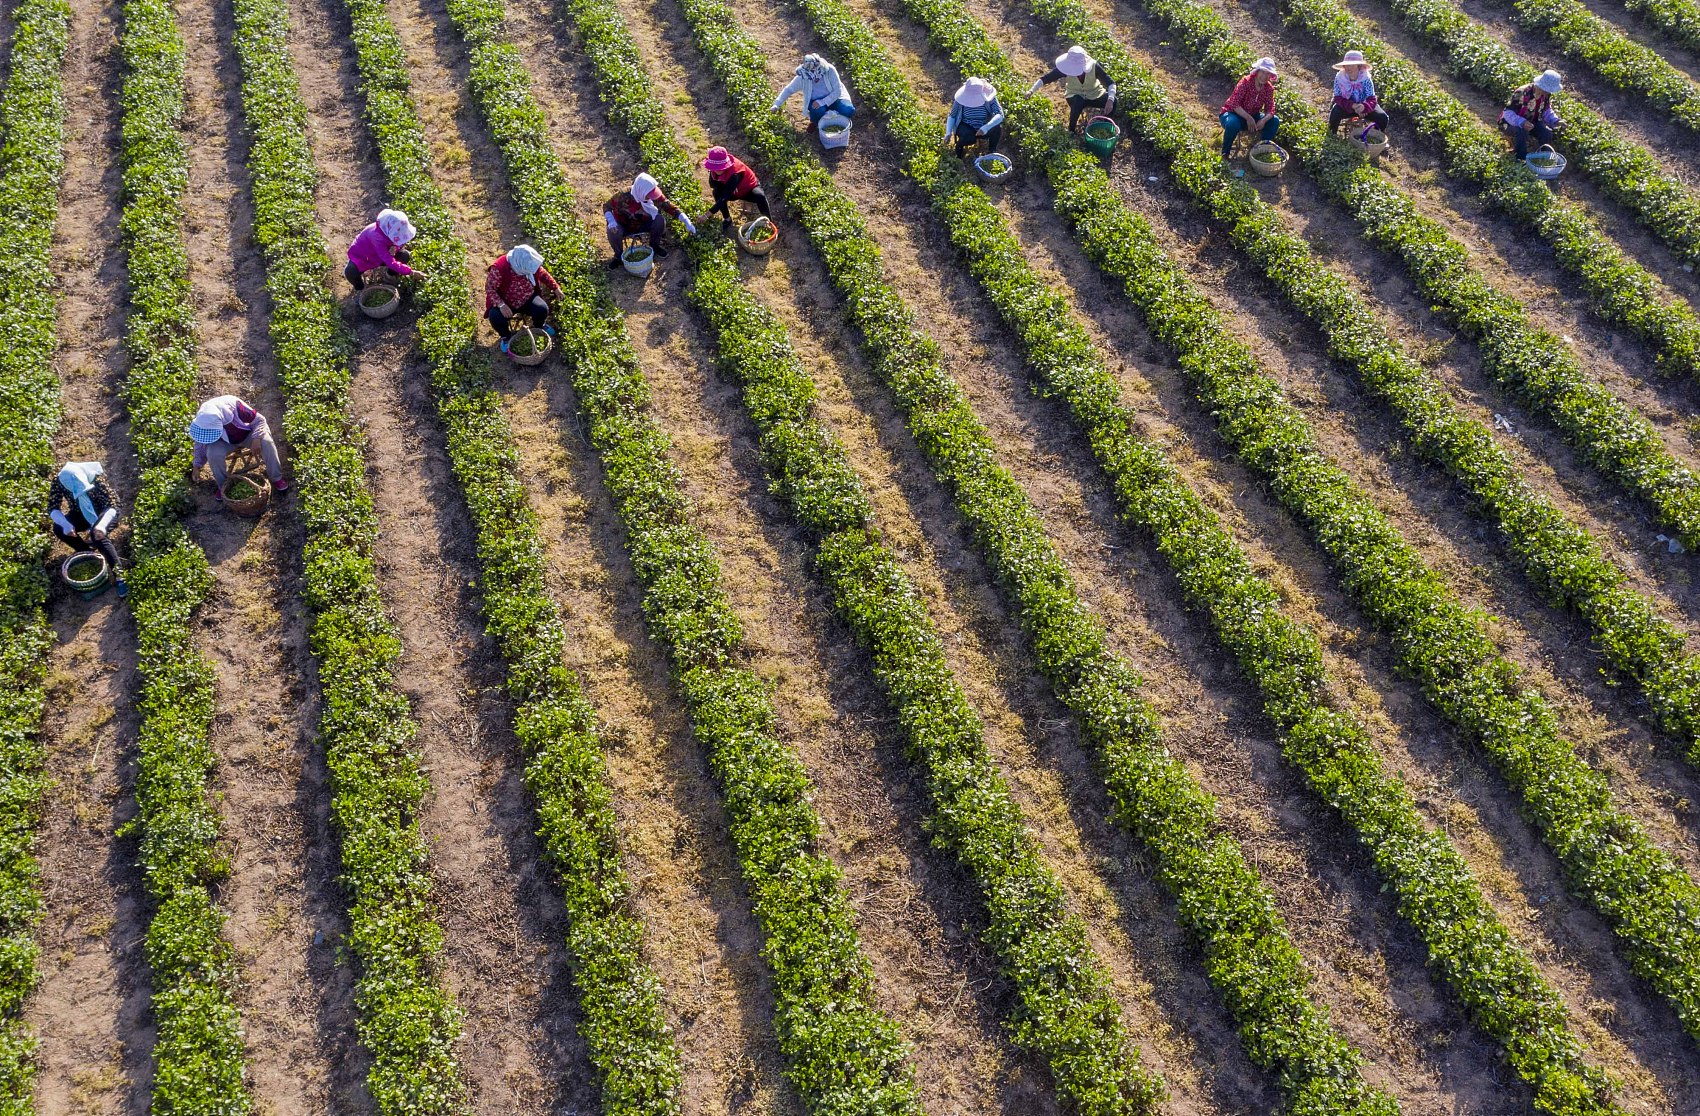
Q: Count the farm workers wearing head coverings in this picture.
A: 12